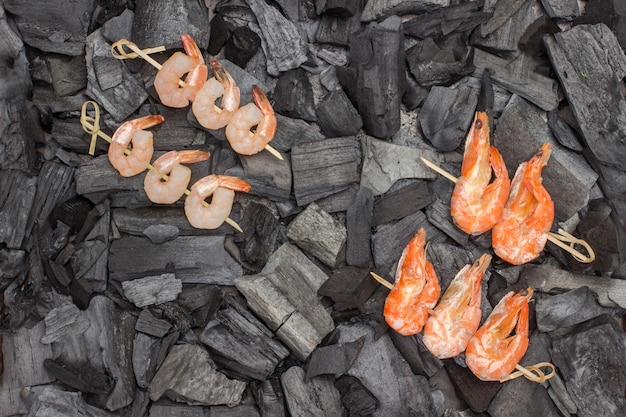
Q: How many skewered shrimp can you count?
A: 11